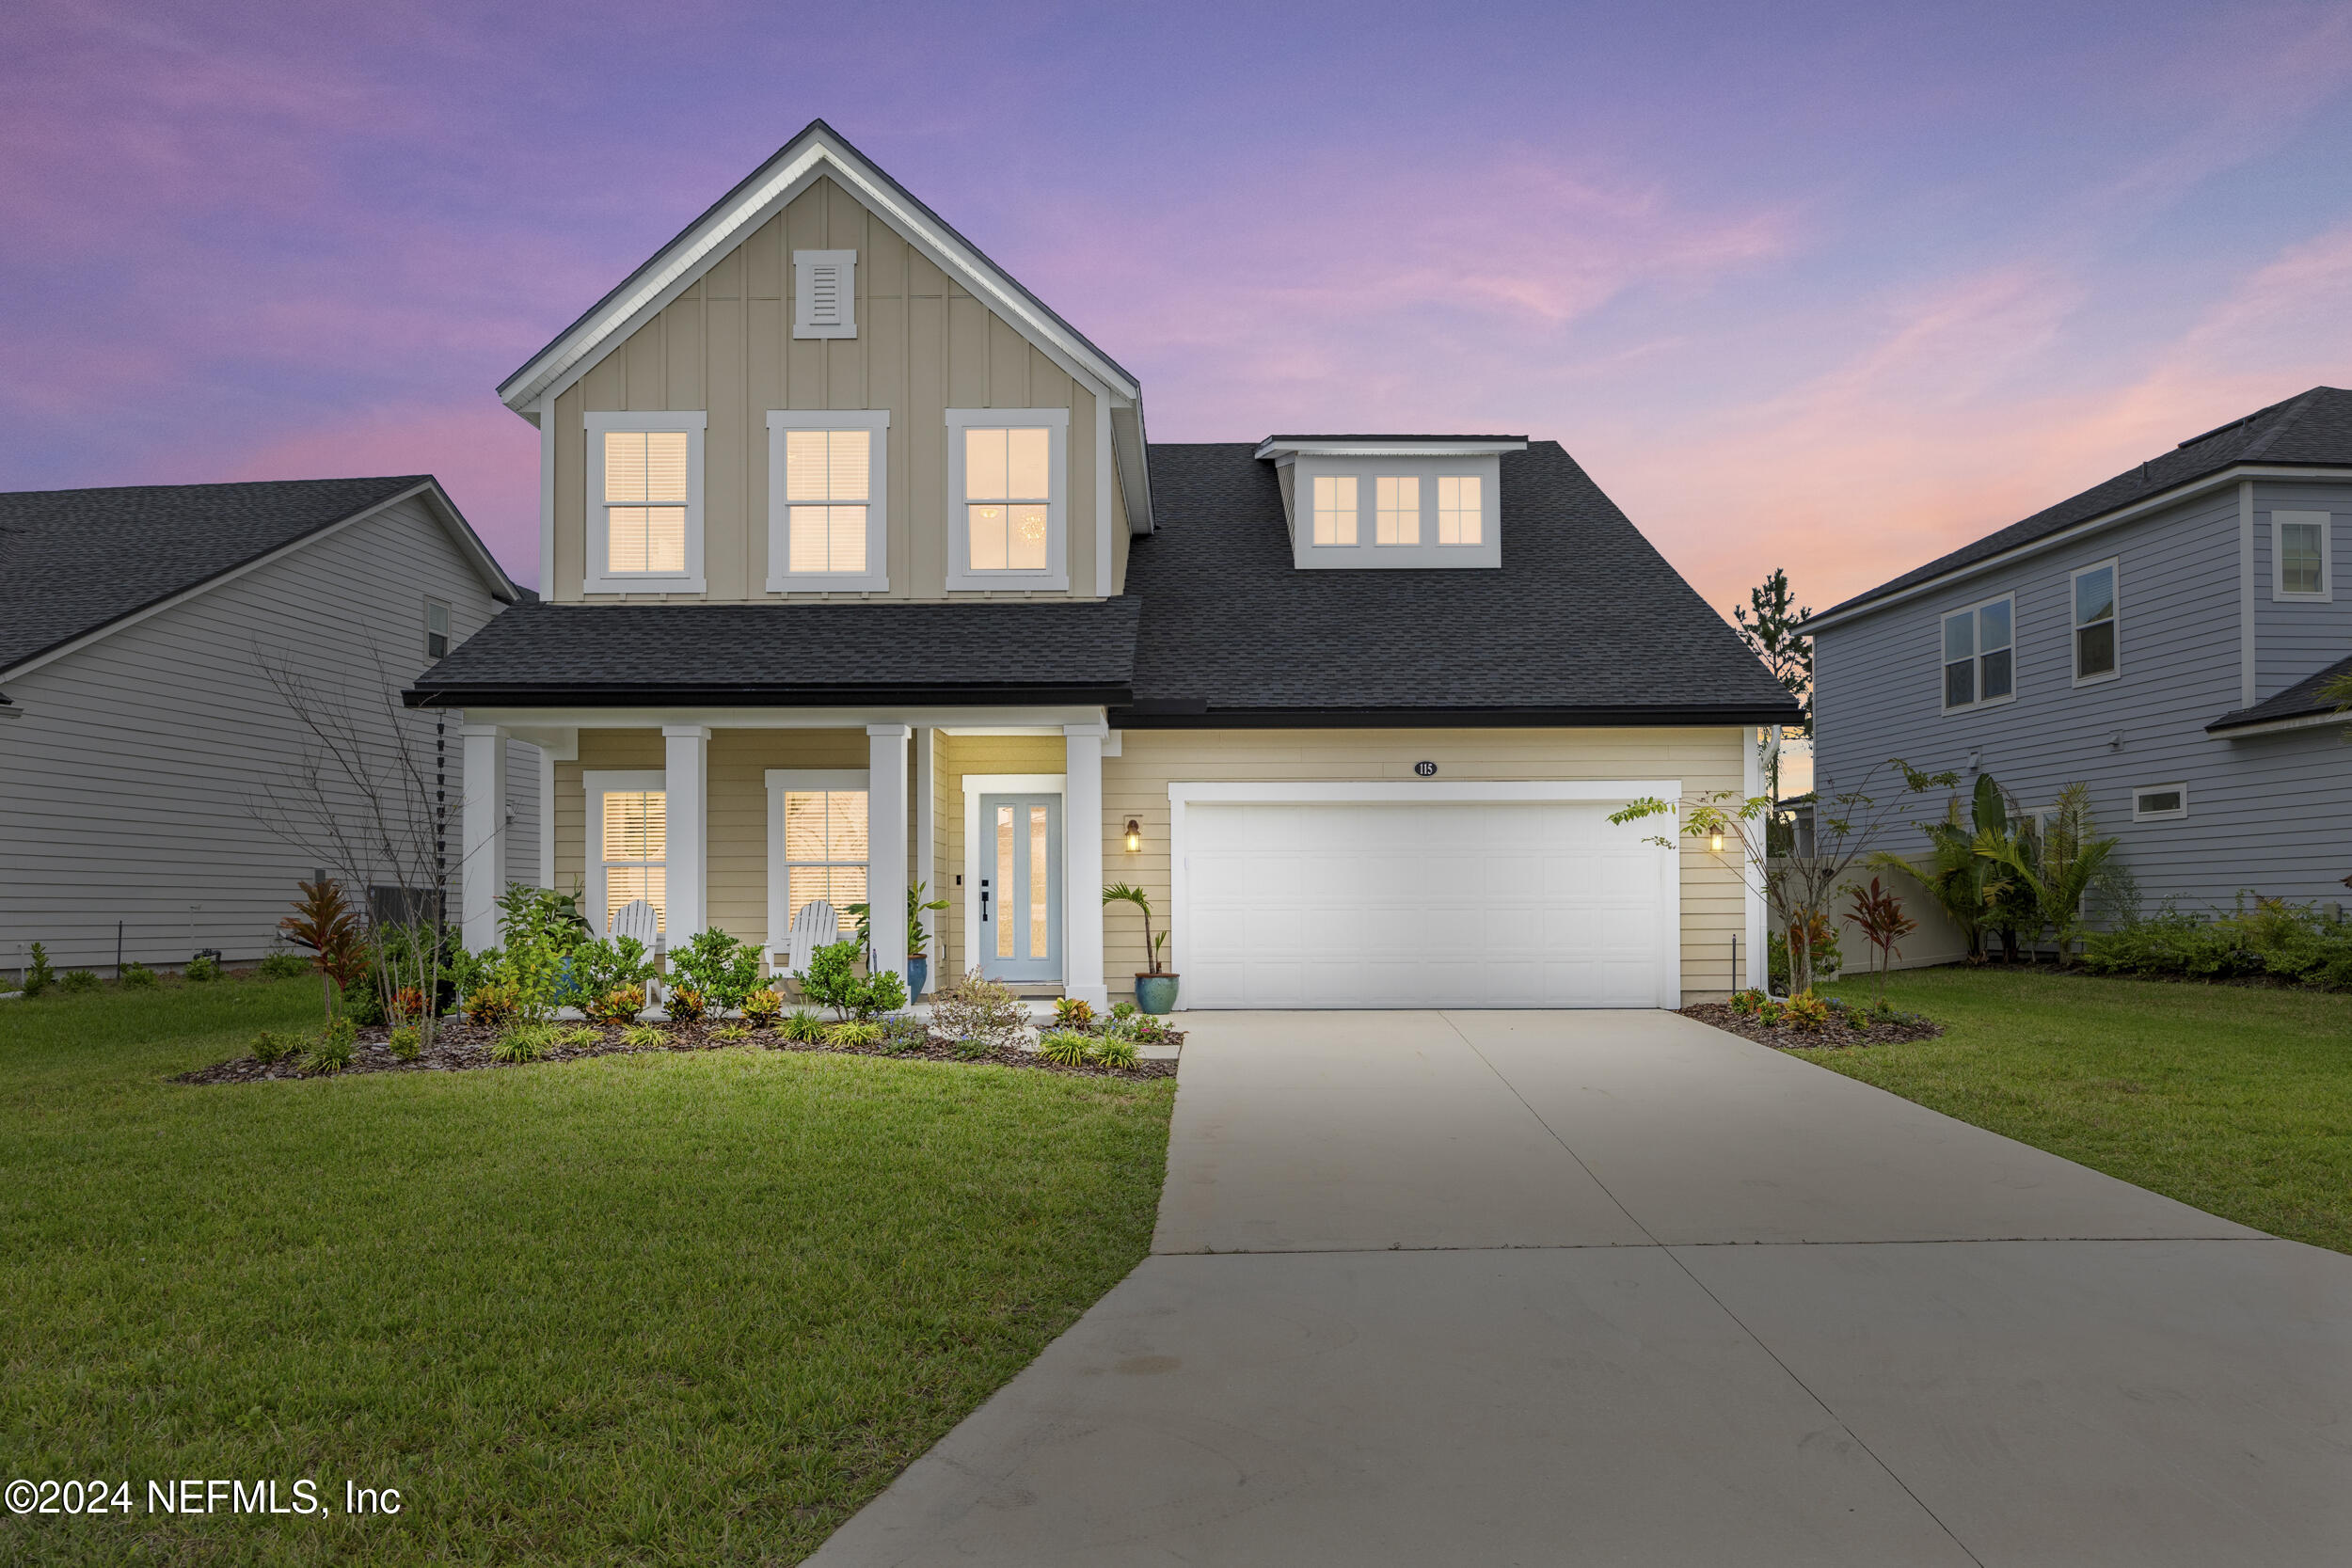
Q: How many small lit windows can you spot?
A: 3